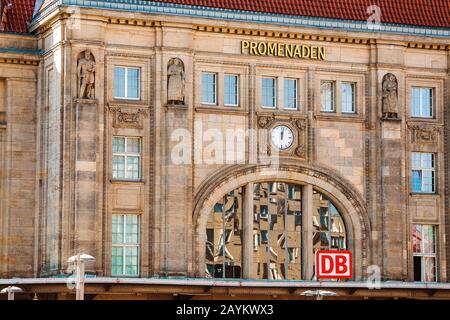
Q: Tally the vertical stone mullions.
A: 2